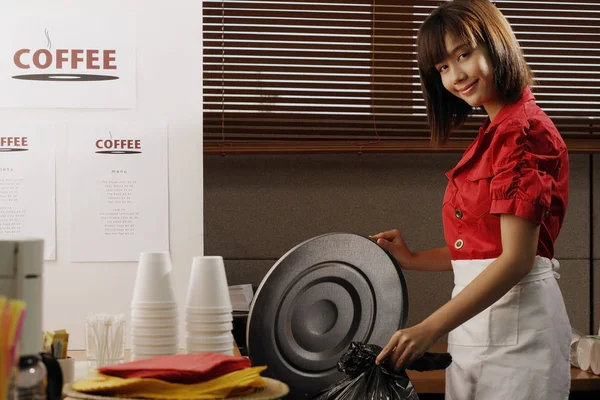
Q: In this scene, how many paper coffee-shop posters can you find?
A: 3